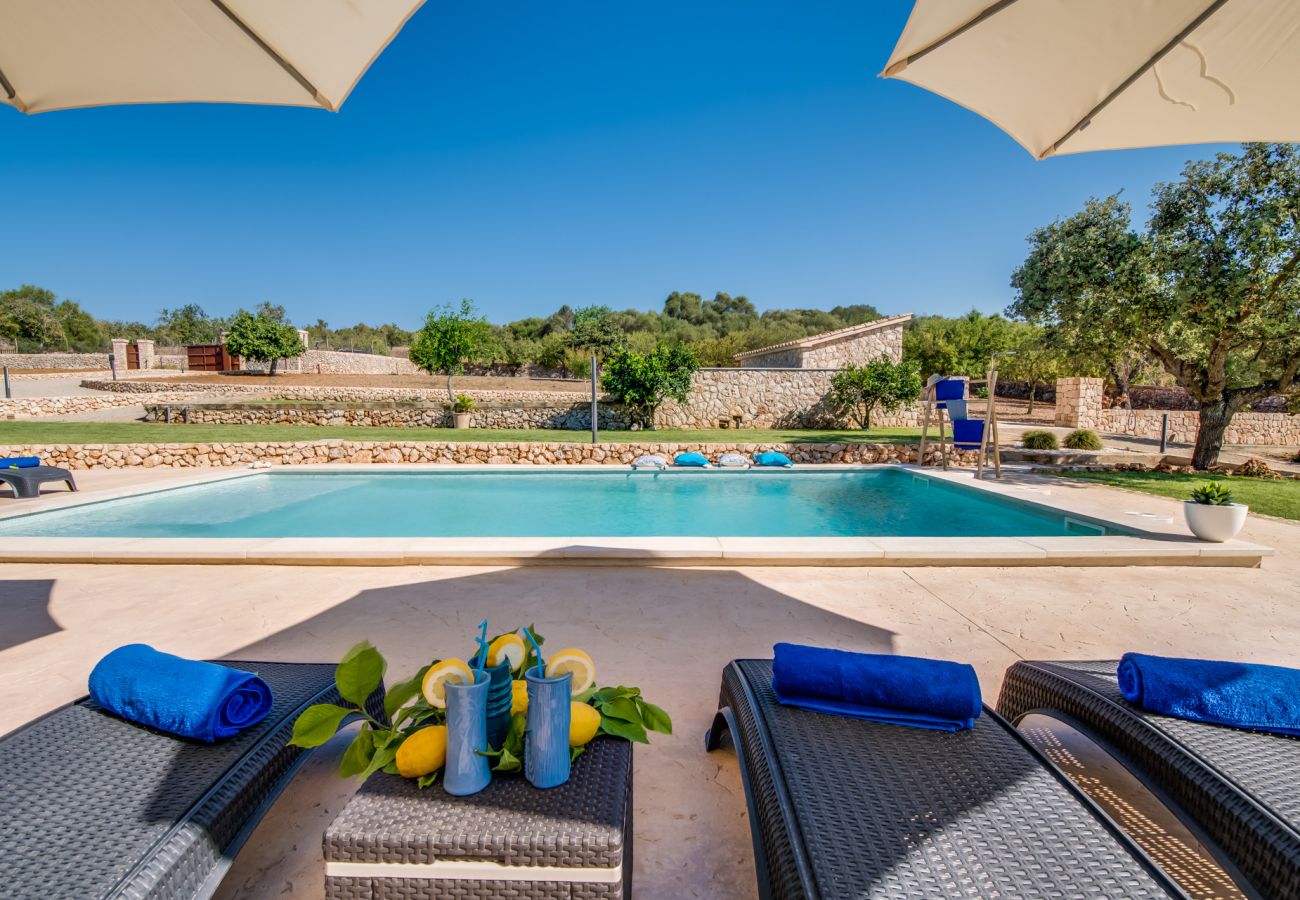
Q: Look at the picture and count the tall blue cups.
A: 3